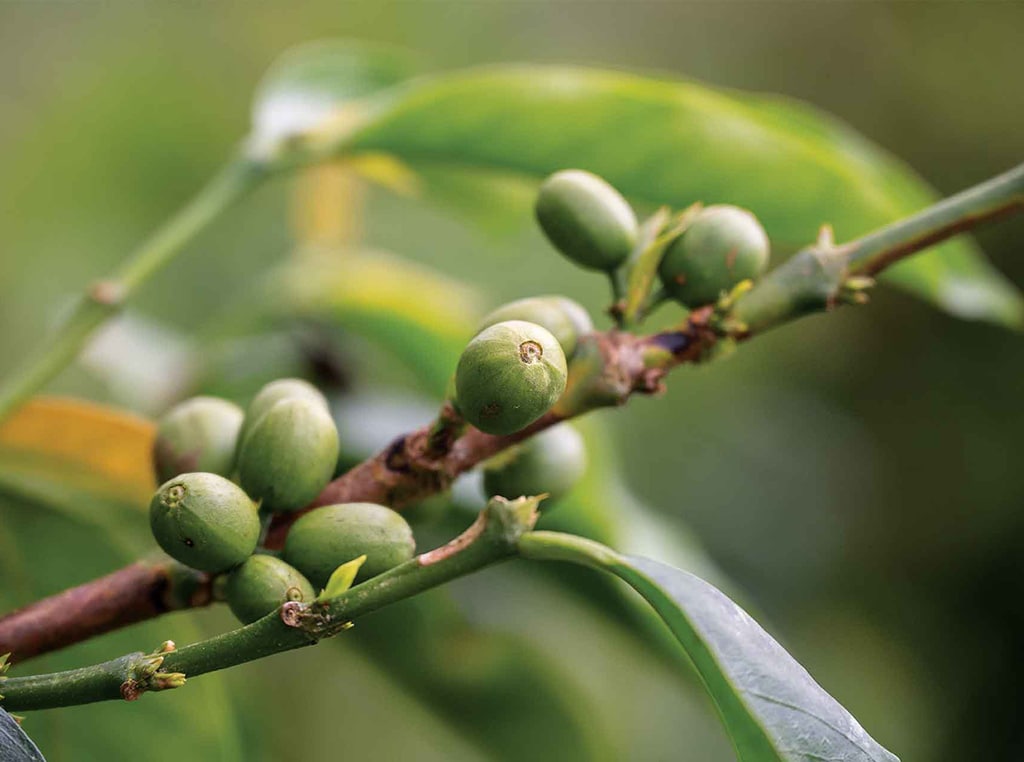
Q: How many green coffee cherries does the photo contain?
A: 11